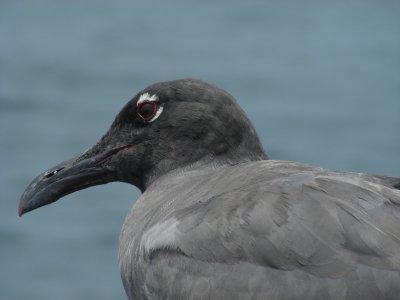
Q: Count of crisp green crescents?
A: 0